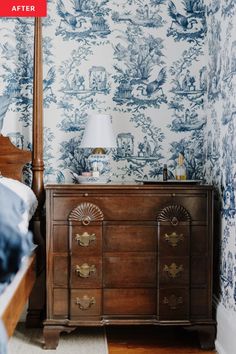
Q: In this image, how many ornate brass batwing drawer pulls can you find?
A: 6